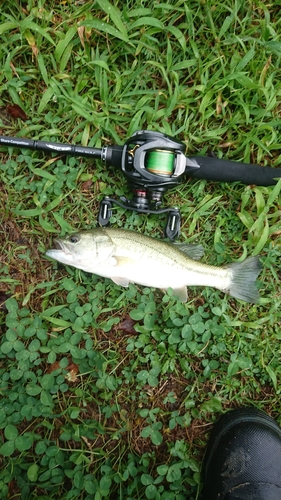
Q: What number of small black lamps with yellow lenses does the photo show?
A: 0